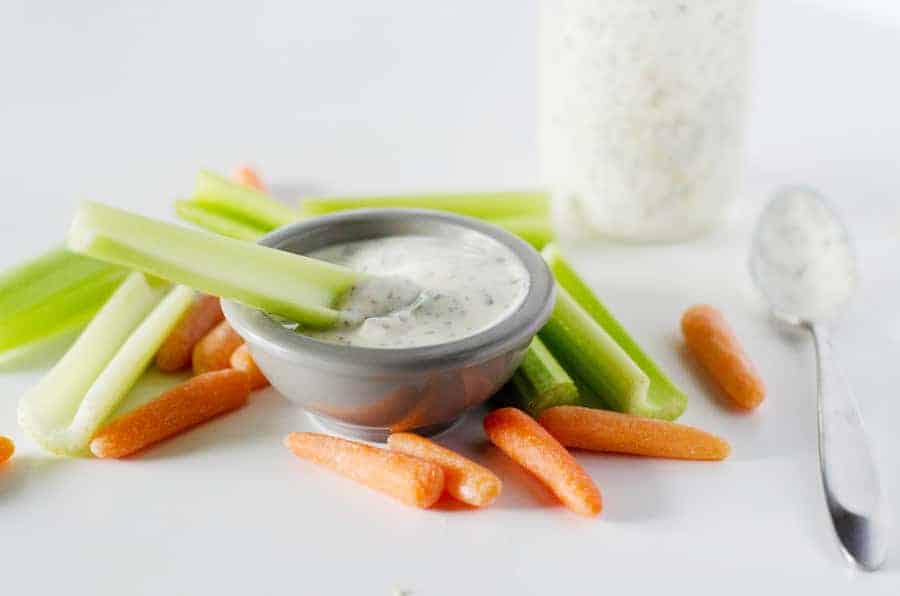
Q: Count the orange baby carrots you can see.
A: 11